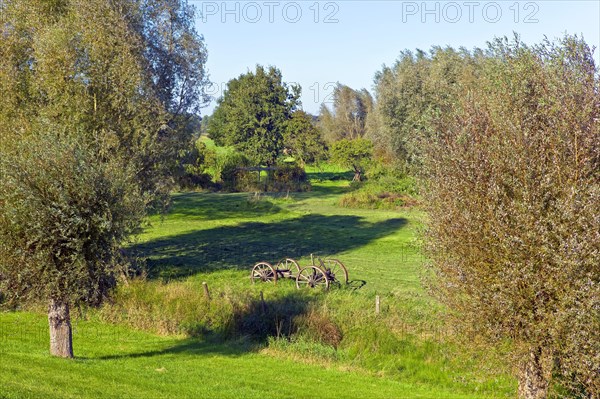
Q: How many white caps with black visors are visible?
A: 0